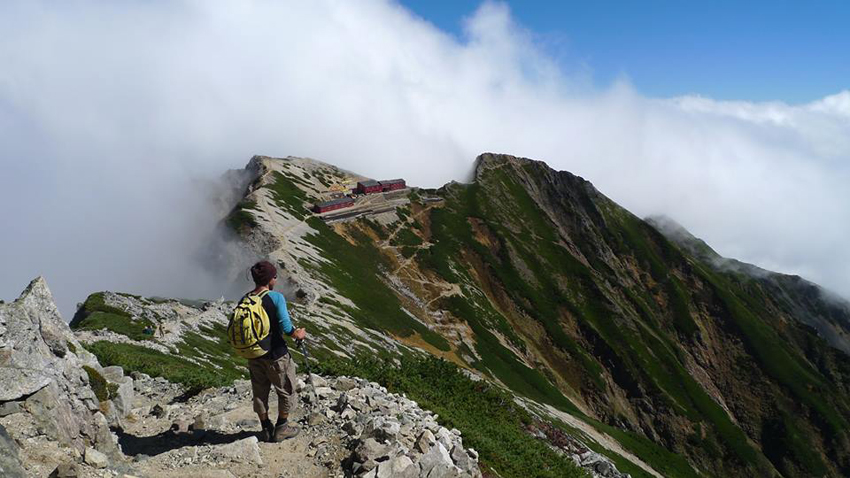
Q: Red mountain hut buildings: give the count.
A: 3